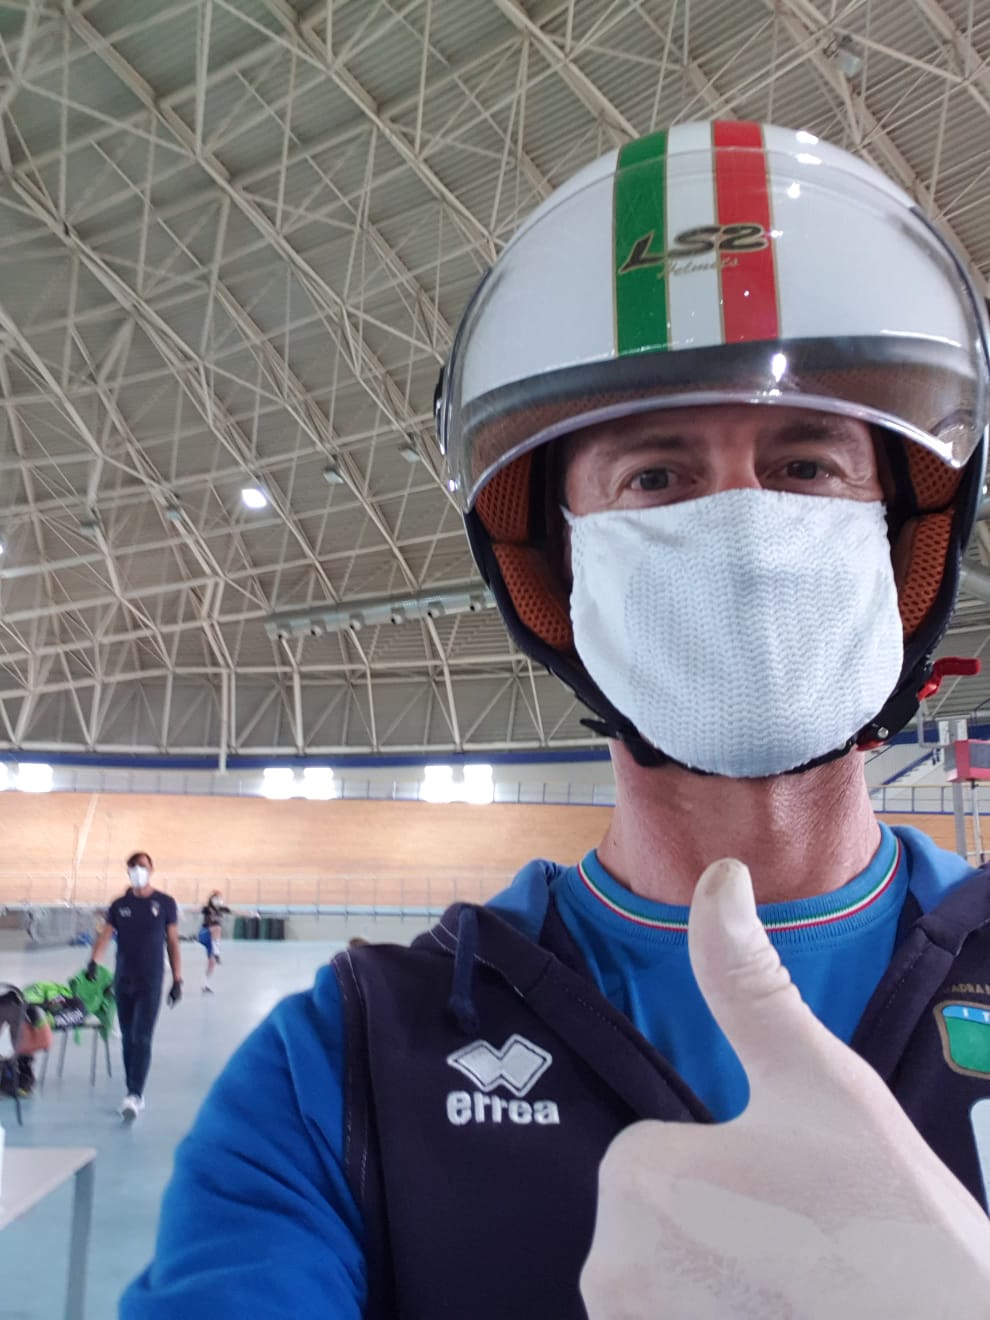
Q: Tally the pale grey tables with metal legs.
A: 1